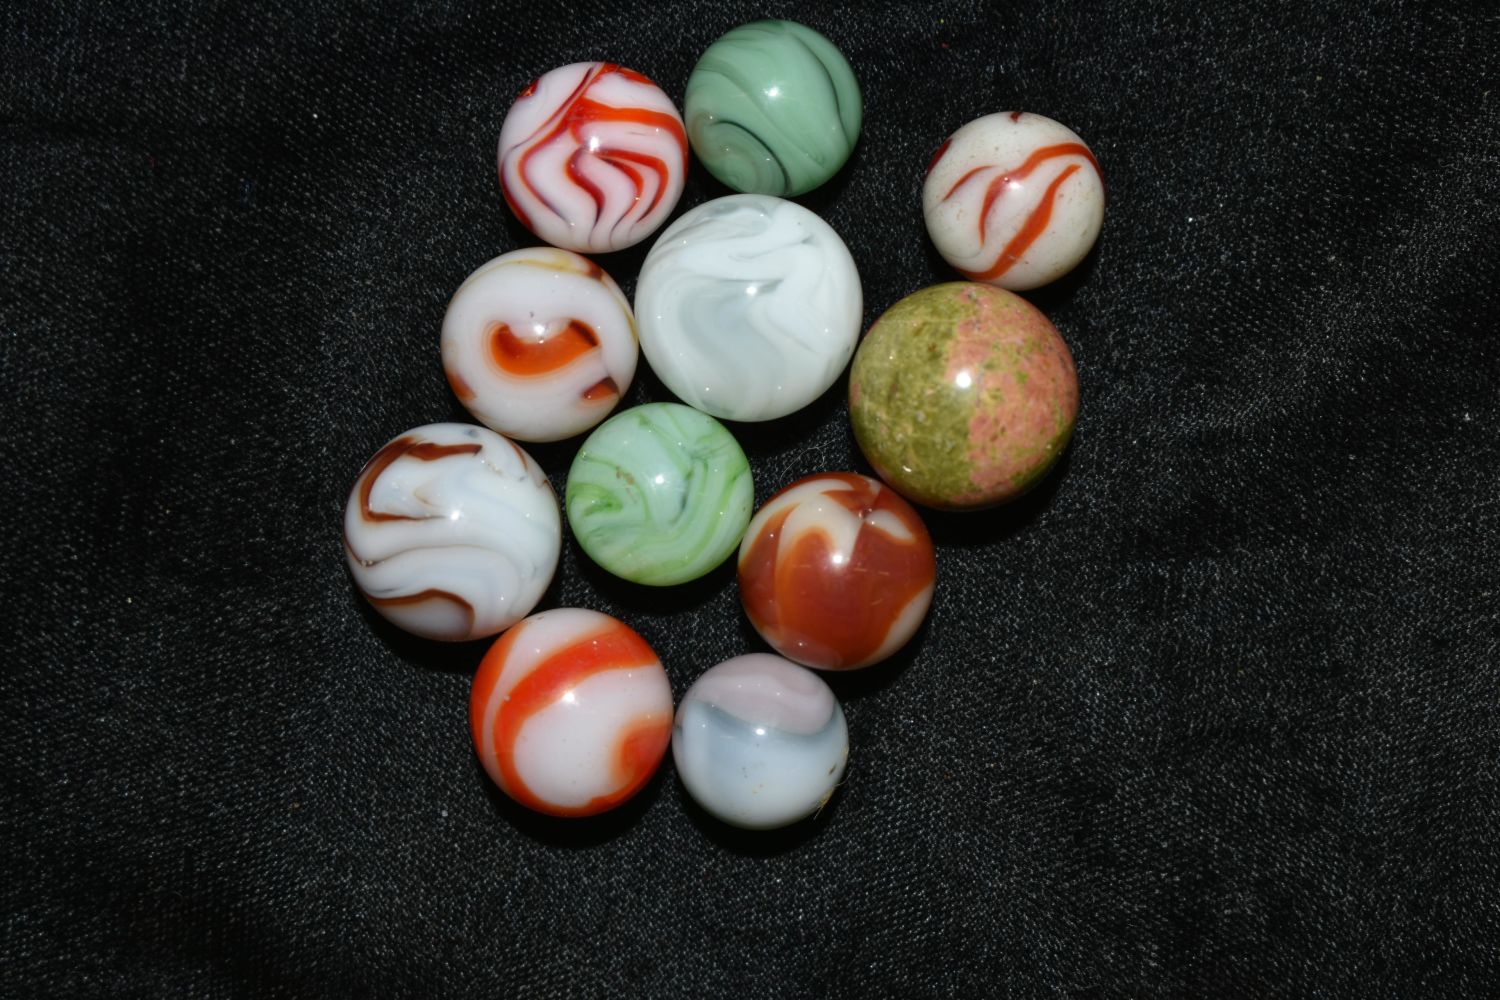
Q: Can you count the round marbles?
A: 11